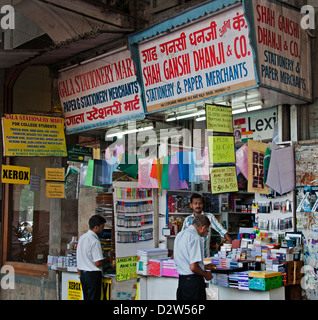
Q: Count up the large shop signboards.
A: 3